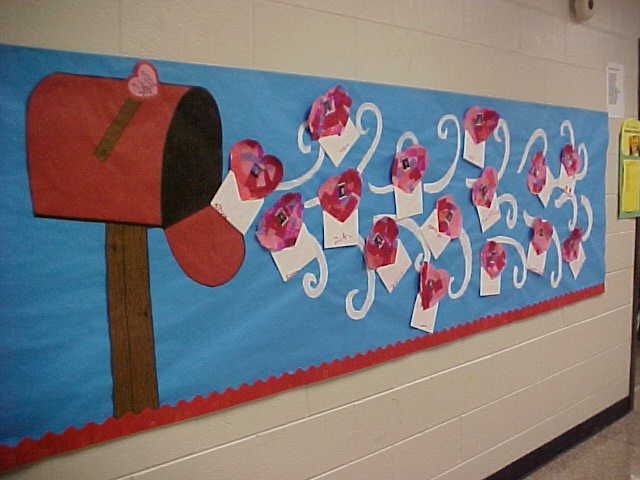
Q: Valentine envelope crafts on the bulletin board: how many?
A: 15